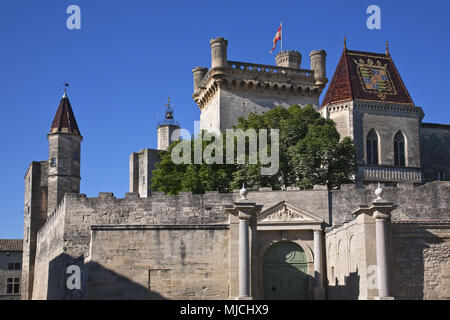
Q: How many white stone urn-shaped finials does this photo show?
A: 2